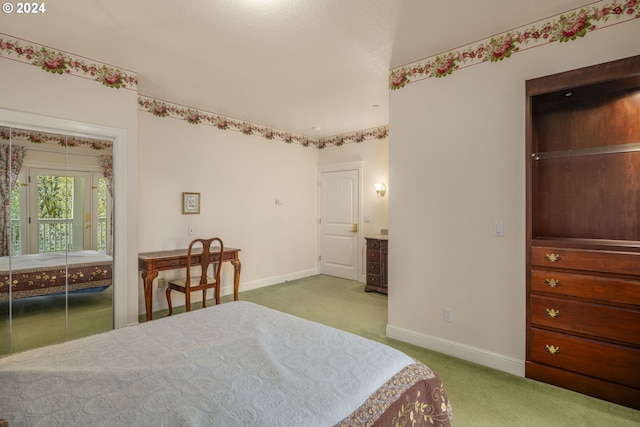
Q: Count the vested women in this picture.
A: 0